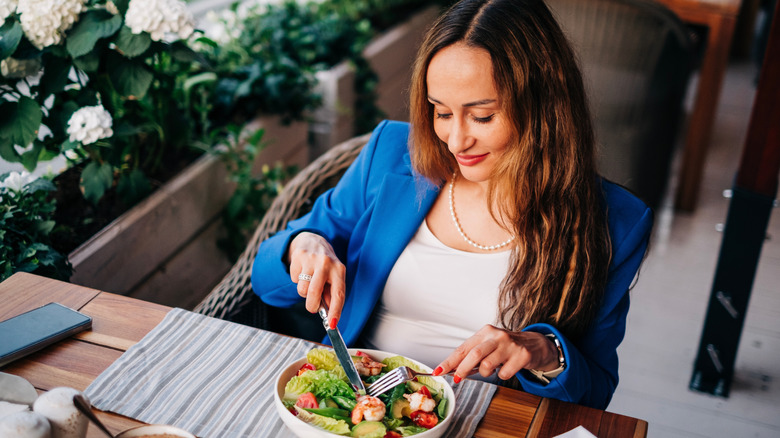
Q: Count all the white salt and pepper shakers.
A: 2